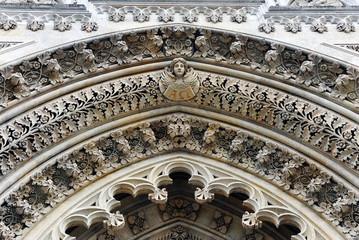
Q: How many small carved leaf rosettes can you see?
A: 14